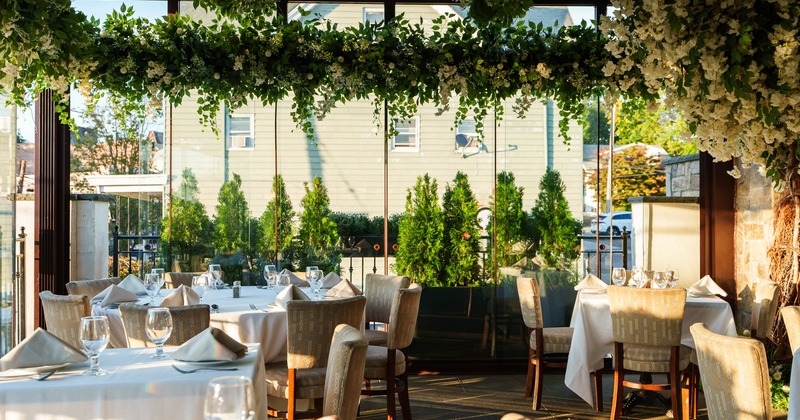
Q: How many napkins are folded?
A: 14